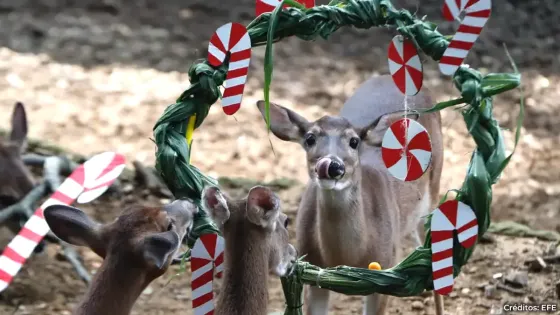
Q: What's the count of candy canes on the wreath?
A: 4